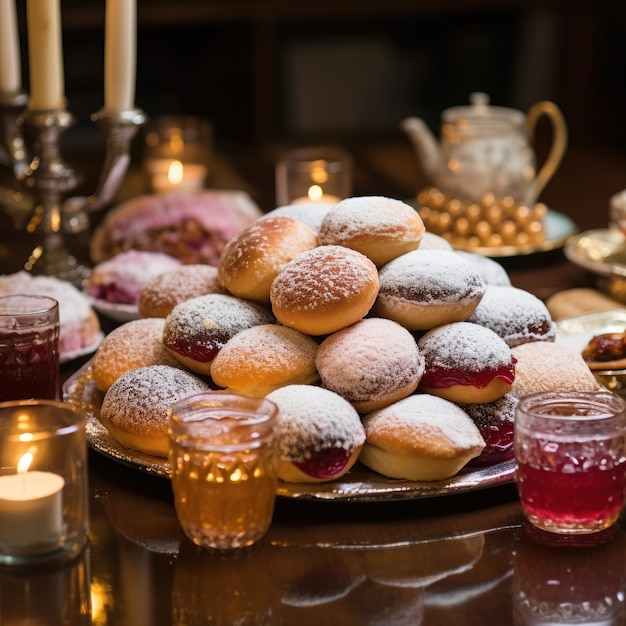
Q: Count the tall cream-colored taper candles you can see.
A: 3